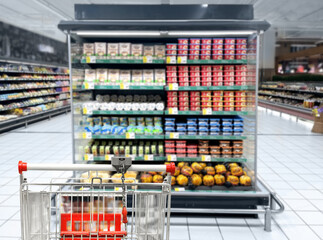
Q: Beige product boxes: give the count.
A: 14